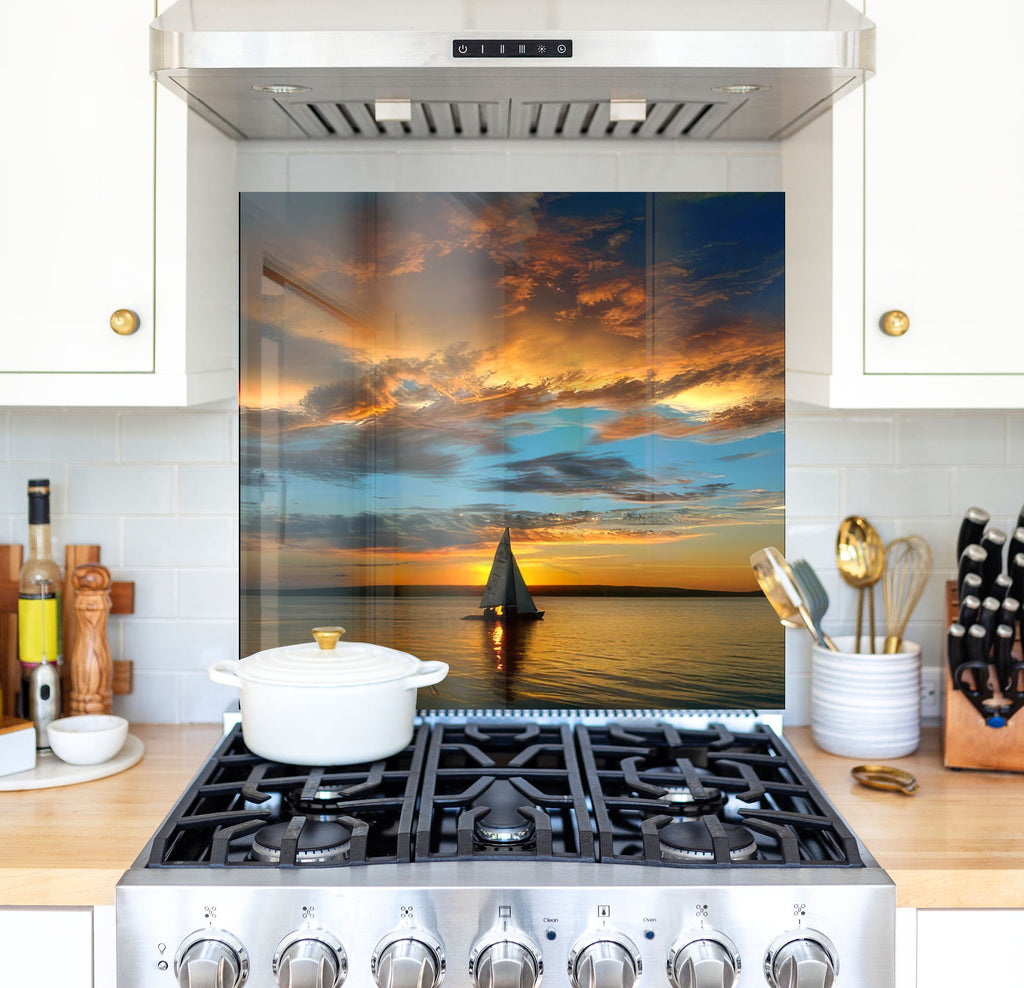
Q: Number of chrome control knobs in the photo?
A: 7